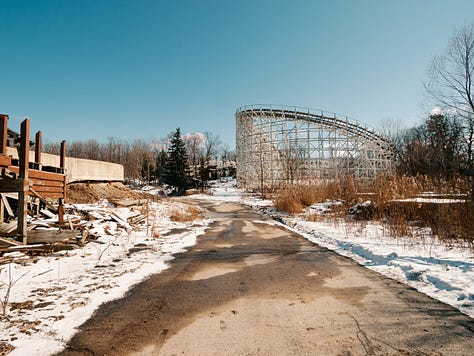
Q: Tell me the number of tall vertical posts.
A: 4